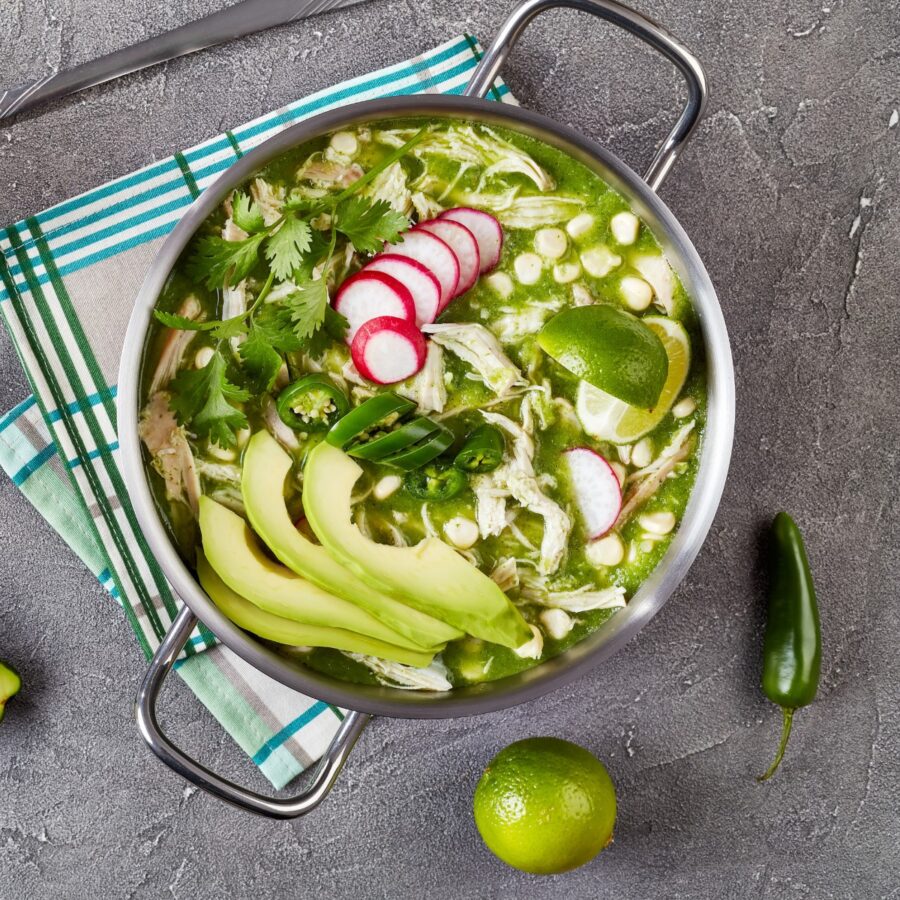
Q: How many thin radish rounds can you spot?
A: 7